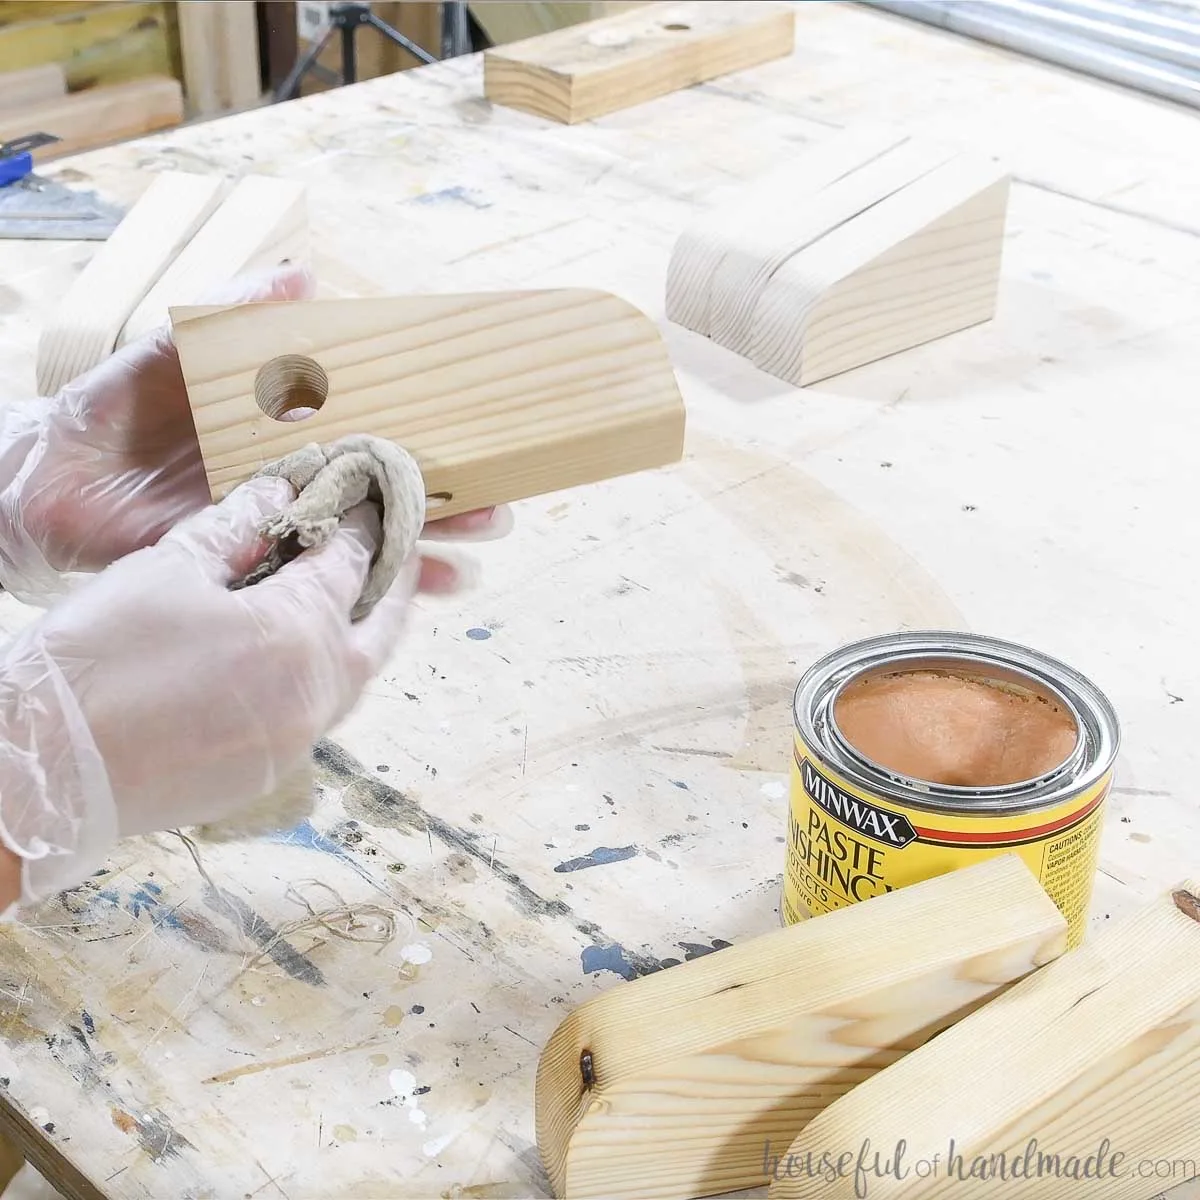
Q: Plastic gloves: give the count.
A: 2